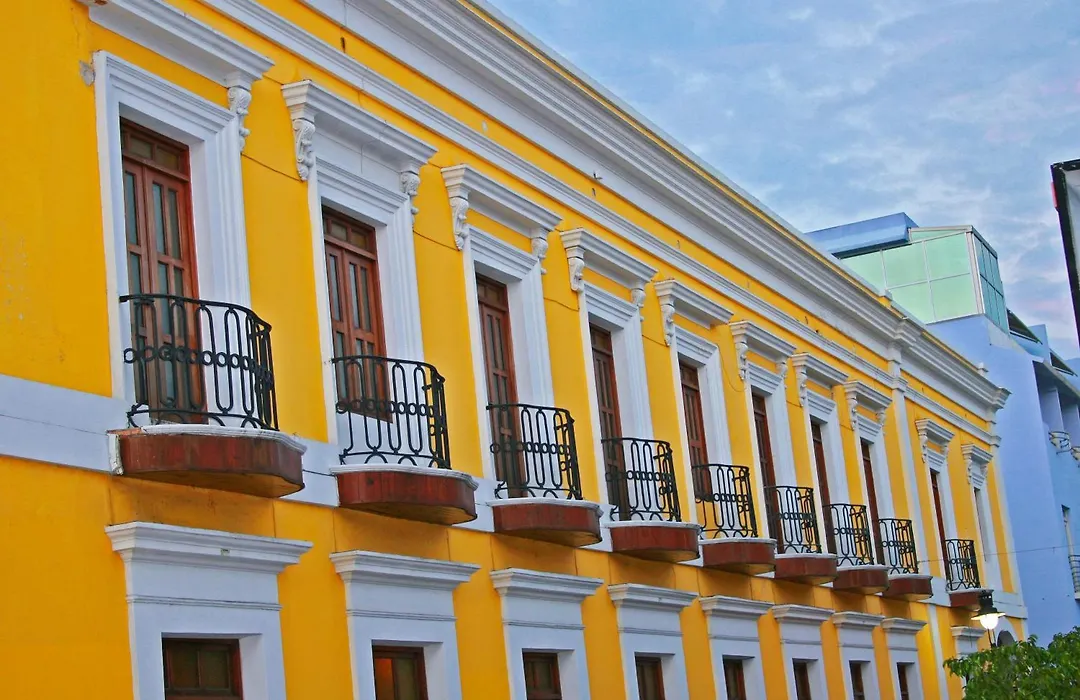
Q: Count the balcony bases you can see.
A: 9